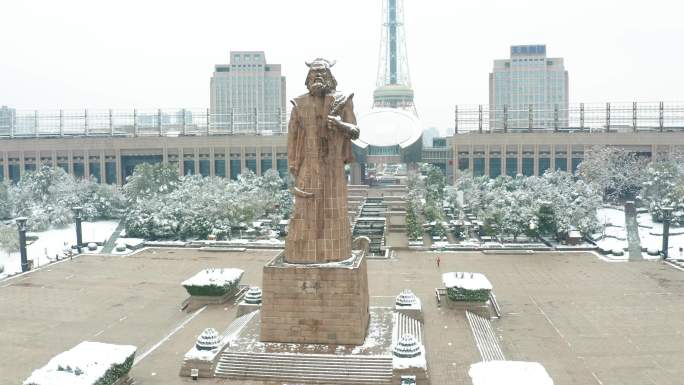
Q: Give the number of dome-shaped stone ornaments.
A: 4